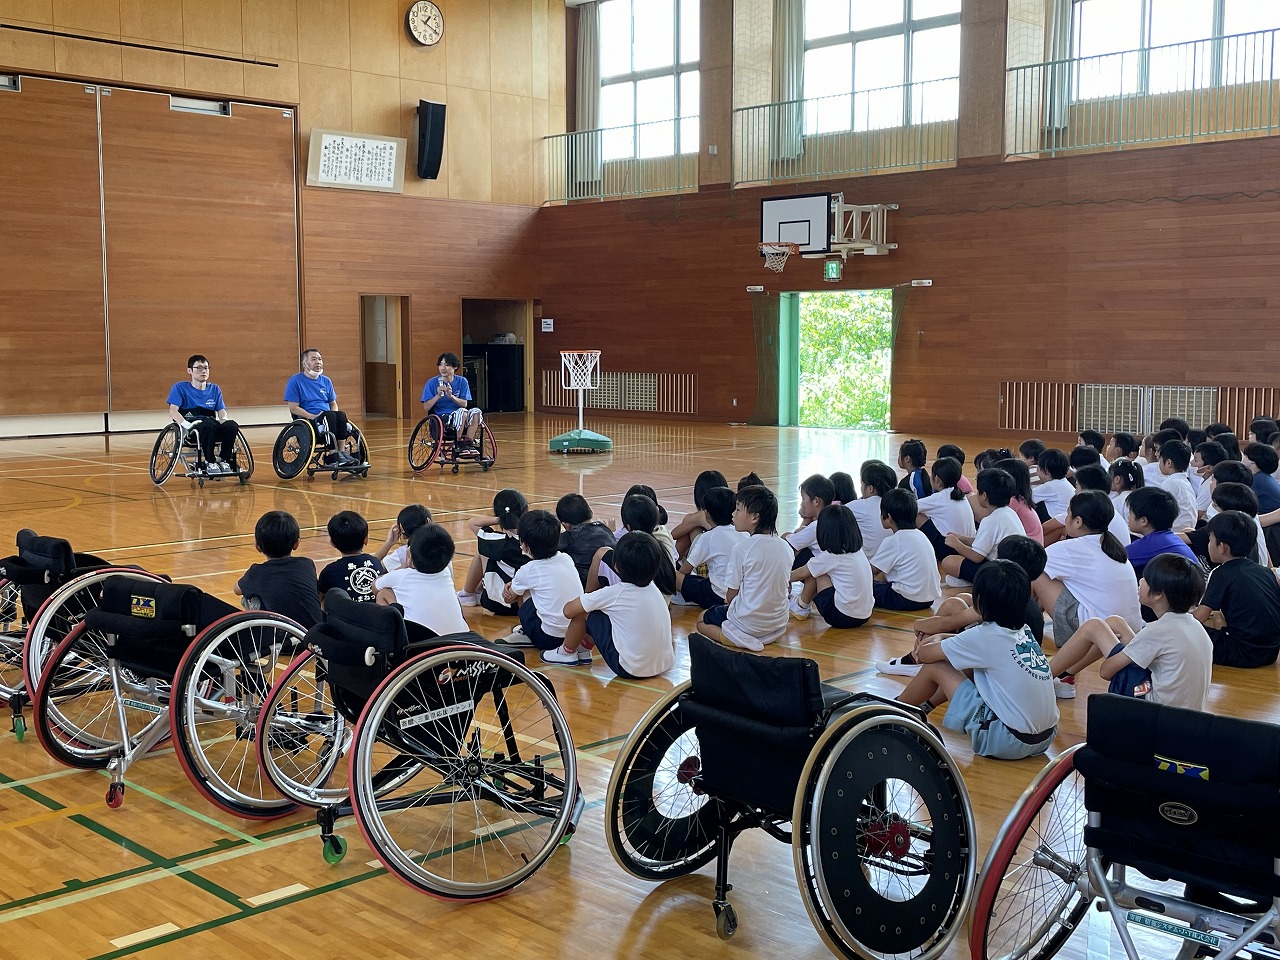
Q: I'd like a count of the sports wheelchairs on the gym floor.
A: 8